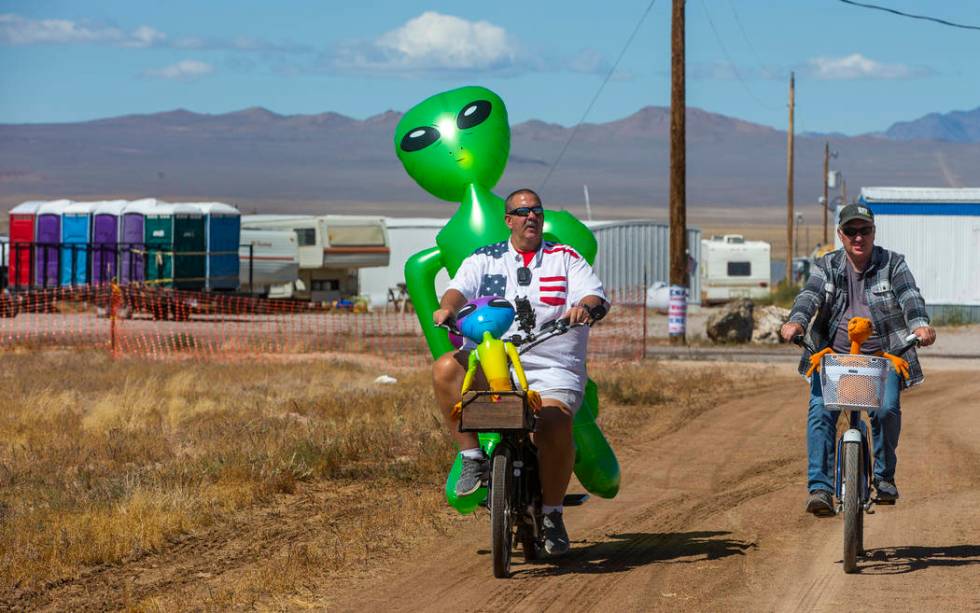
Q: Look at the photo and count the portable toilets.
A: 8